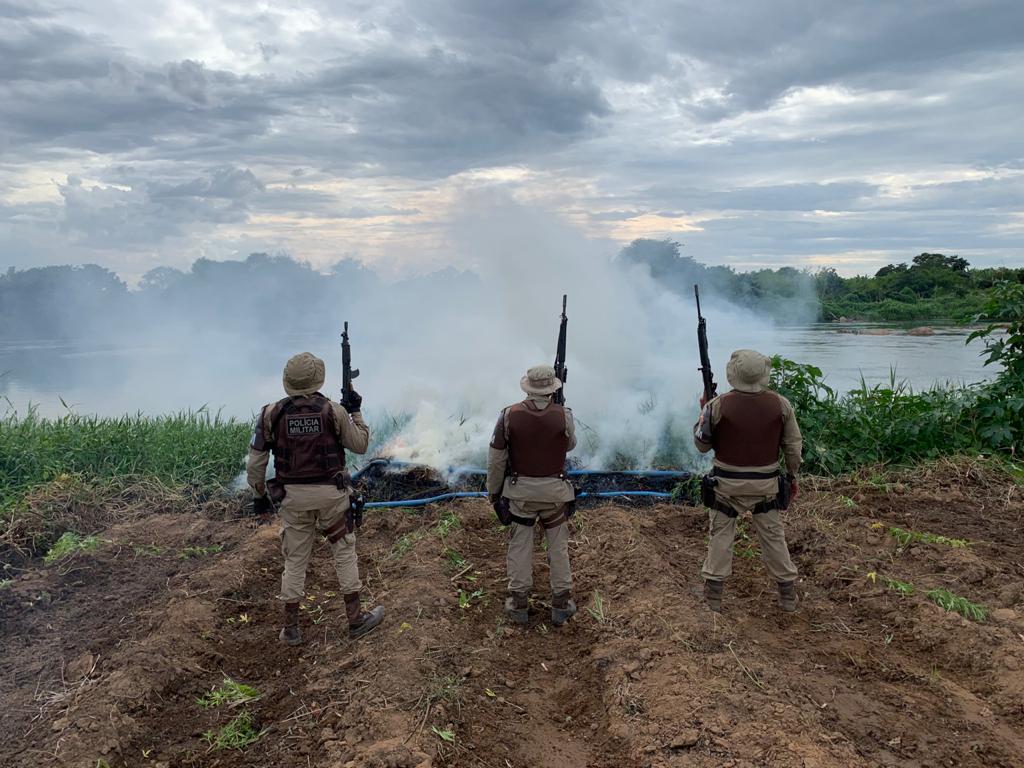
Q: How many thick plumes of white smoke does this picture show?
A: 1